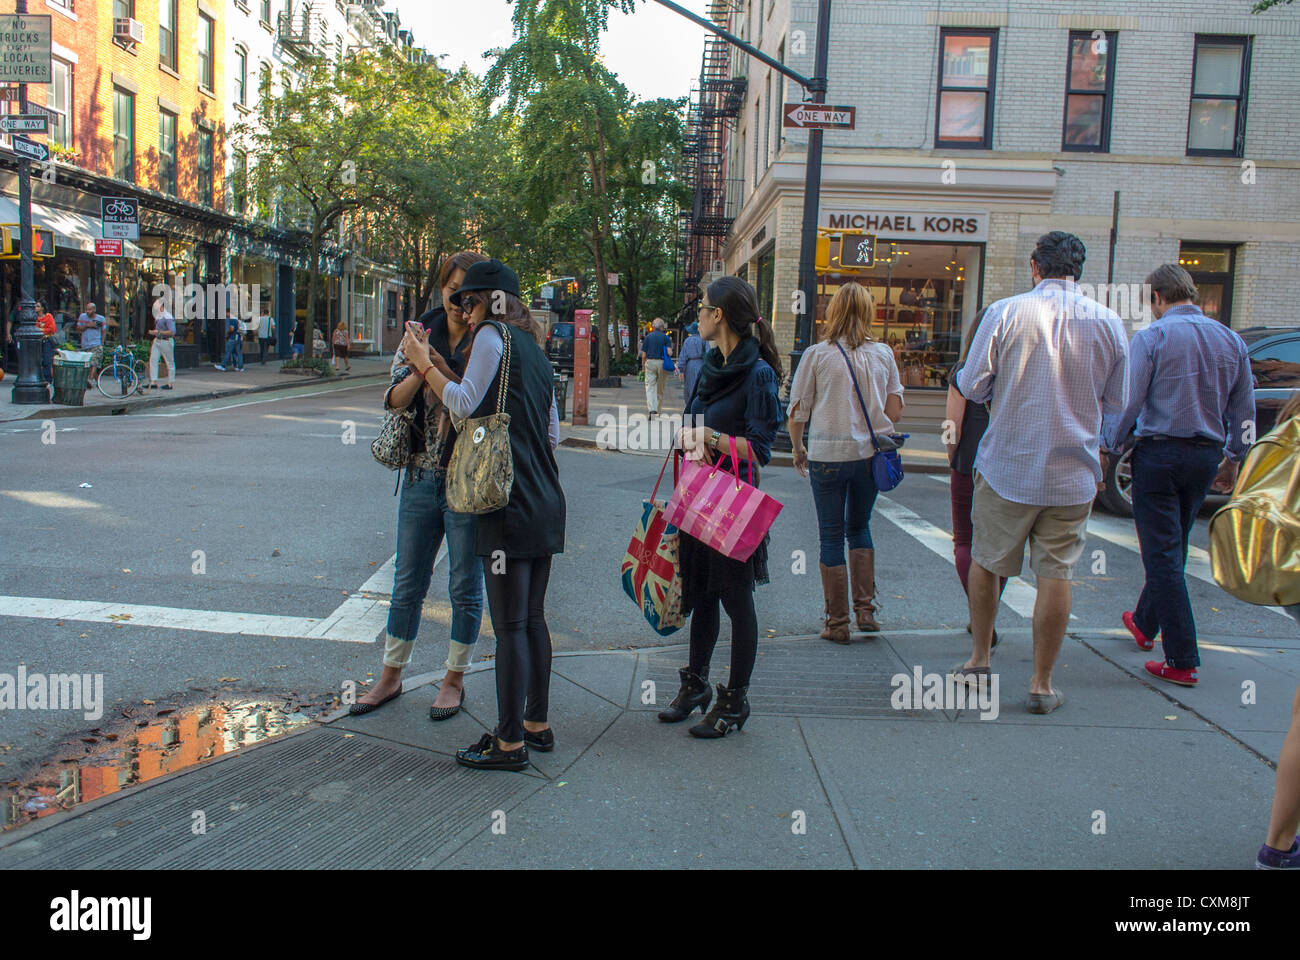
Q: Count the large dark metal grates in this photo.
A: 2